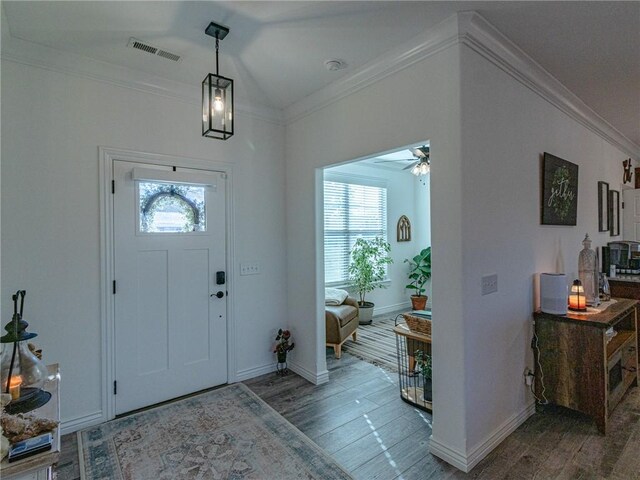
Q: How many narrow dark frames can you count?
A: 2